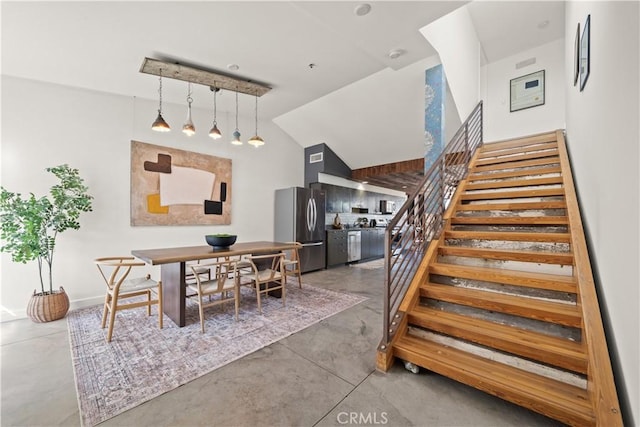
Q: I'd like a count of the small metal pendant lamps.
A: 5